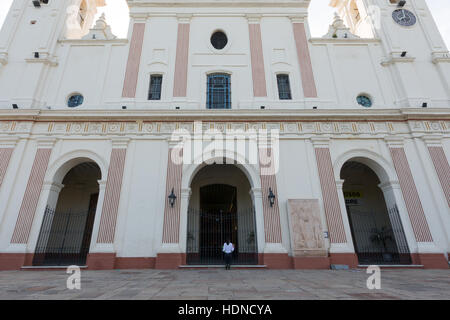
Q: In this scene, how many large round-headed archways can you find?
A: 3